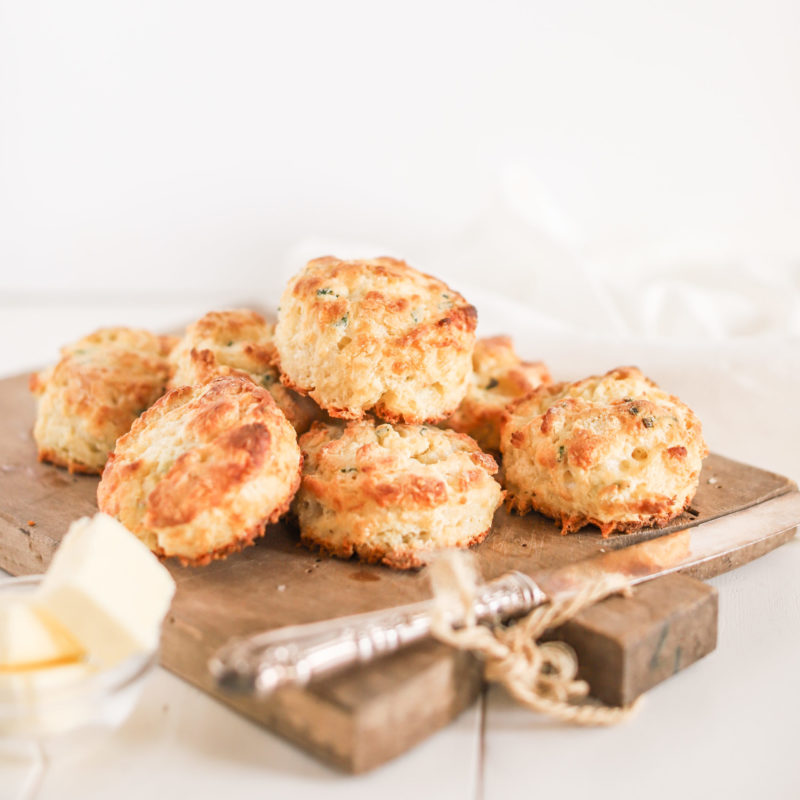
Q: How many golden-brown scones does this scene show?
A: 7